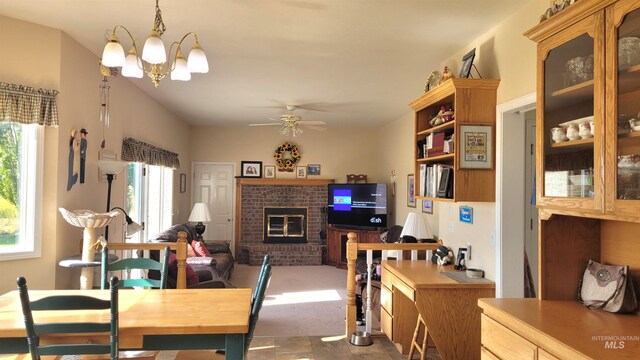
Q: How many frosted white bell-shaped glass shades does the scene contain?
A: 5